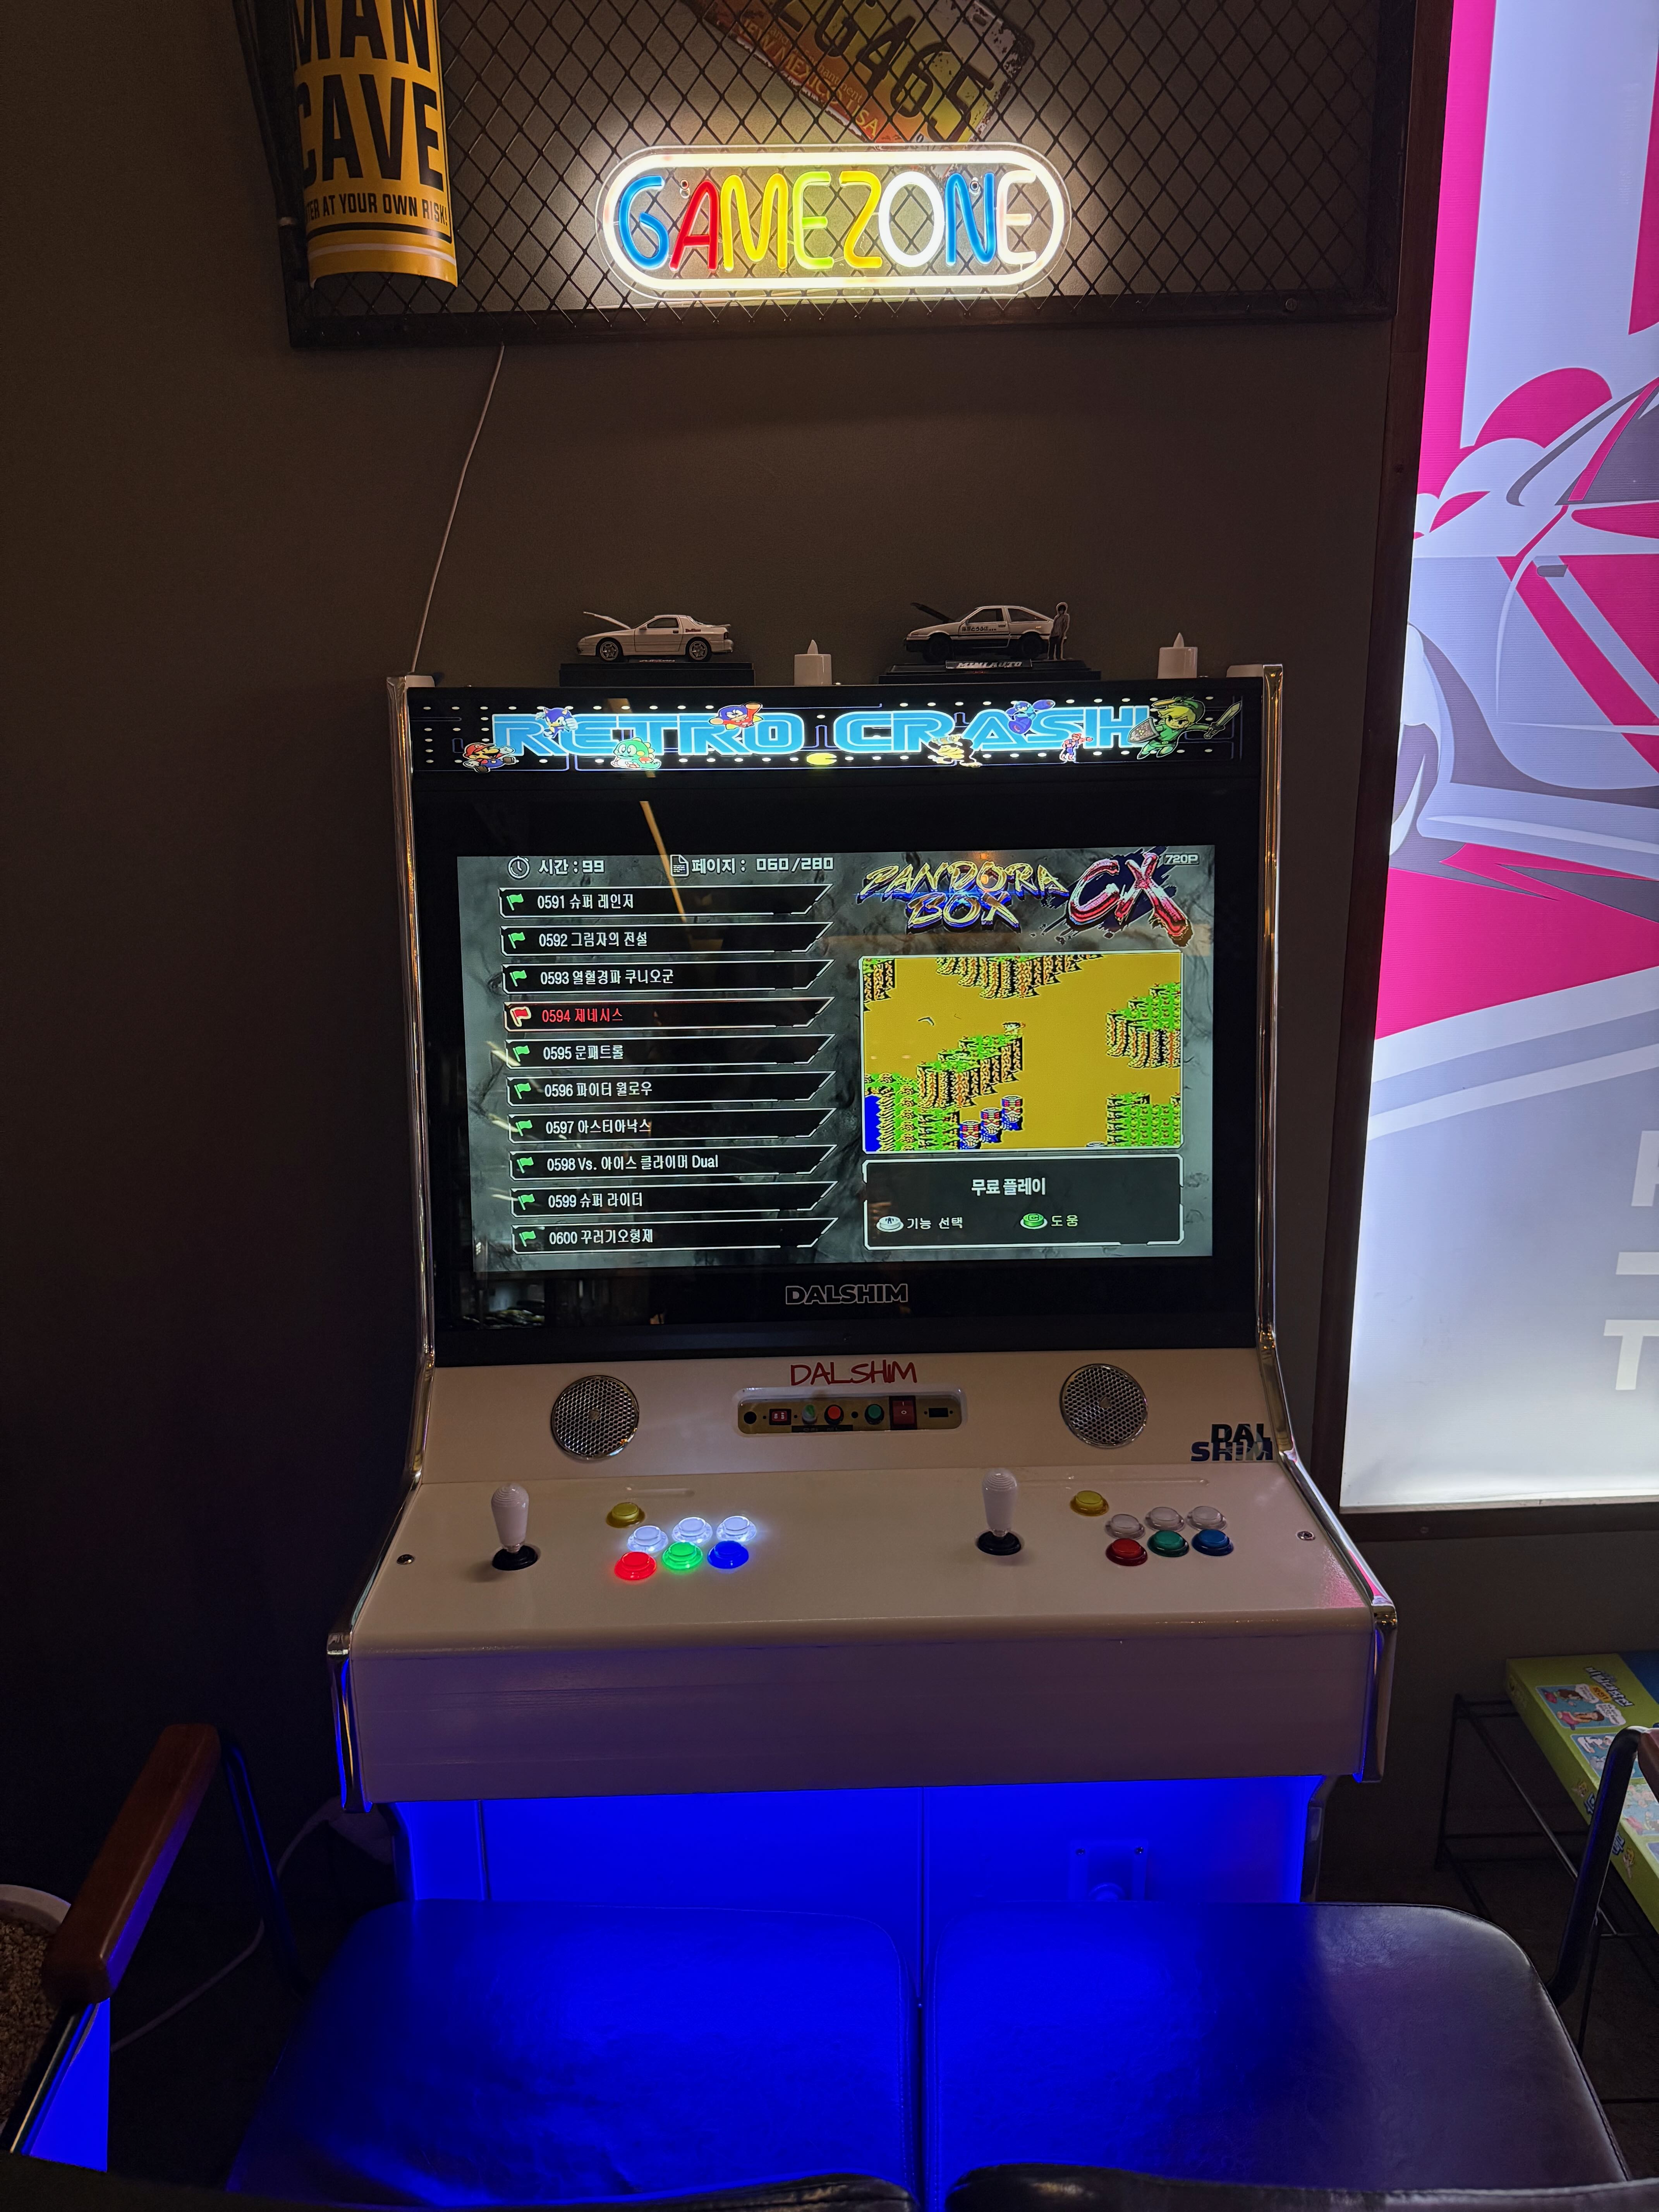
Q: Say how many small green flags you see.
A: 9